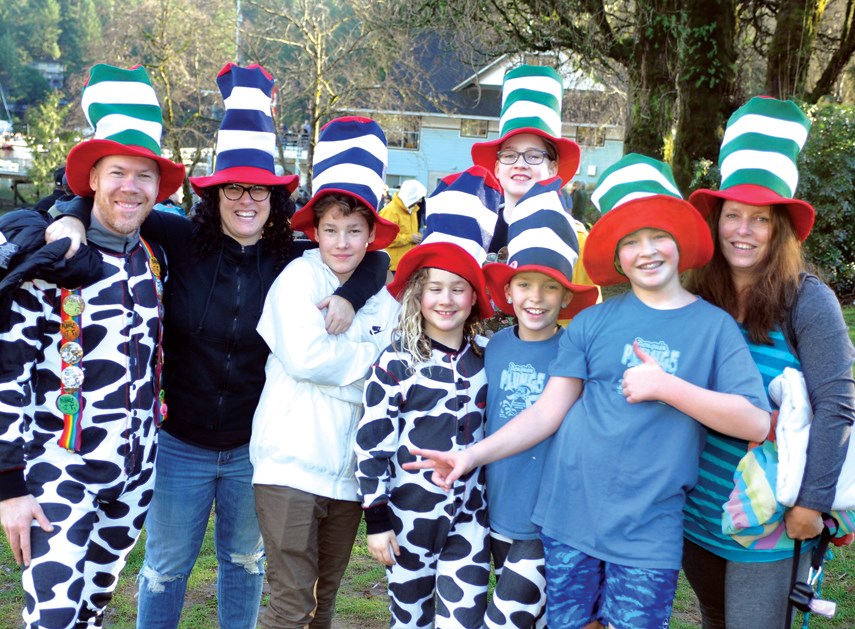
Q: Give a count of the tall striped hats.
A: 8